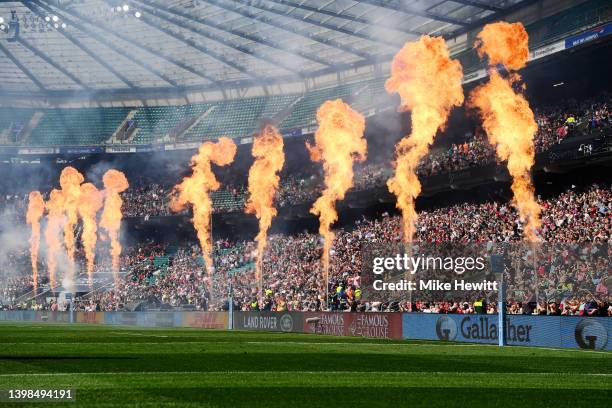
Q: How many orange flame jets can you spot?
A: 10